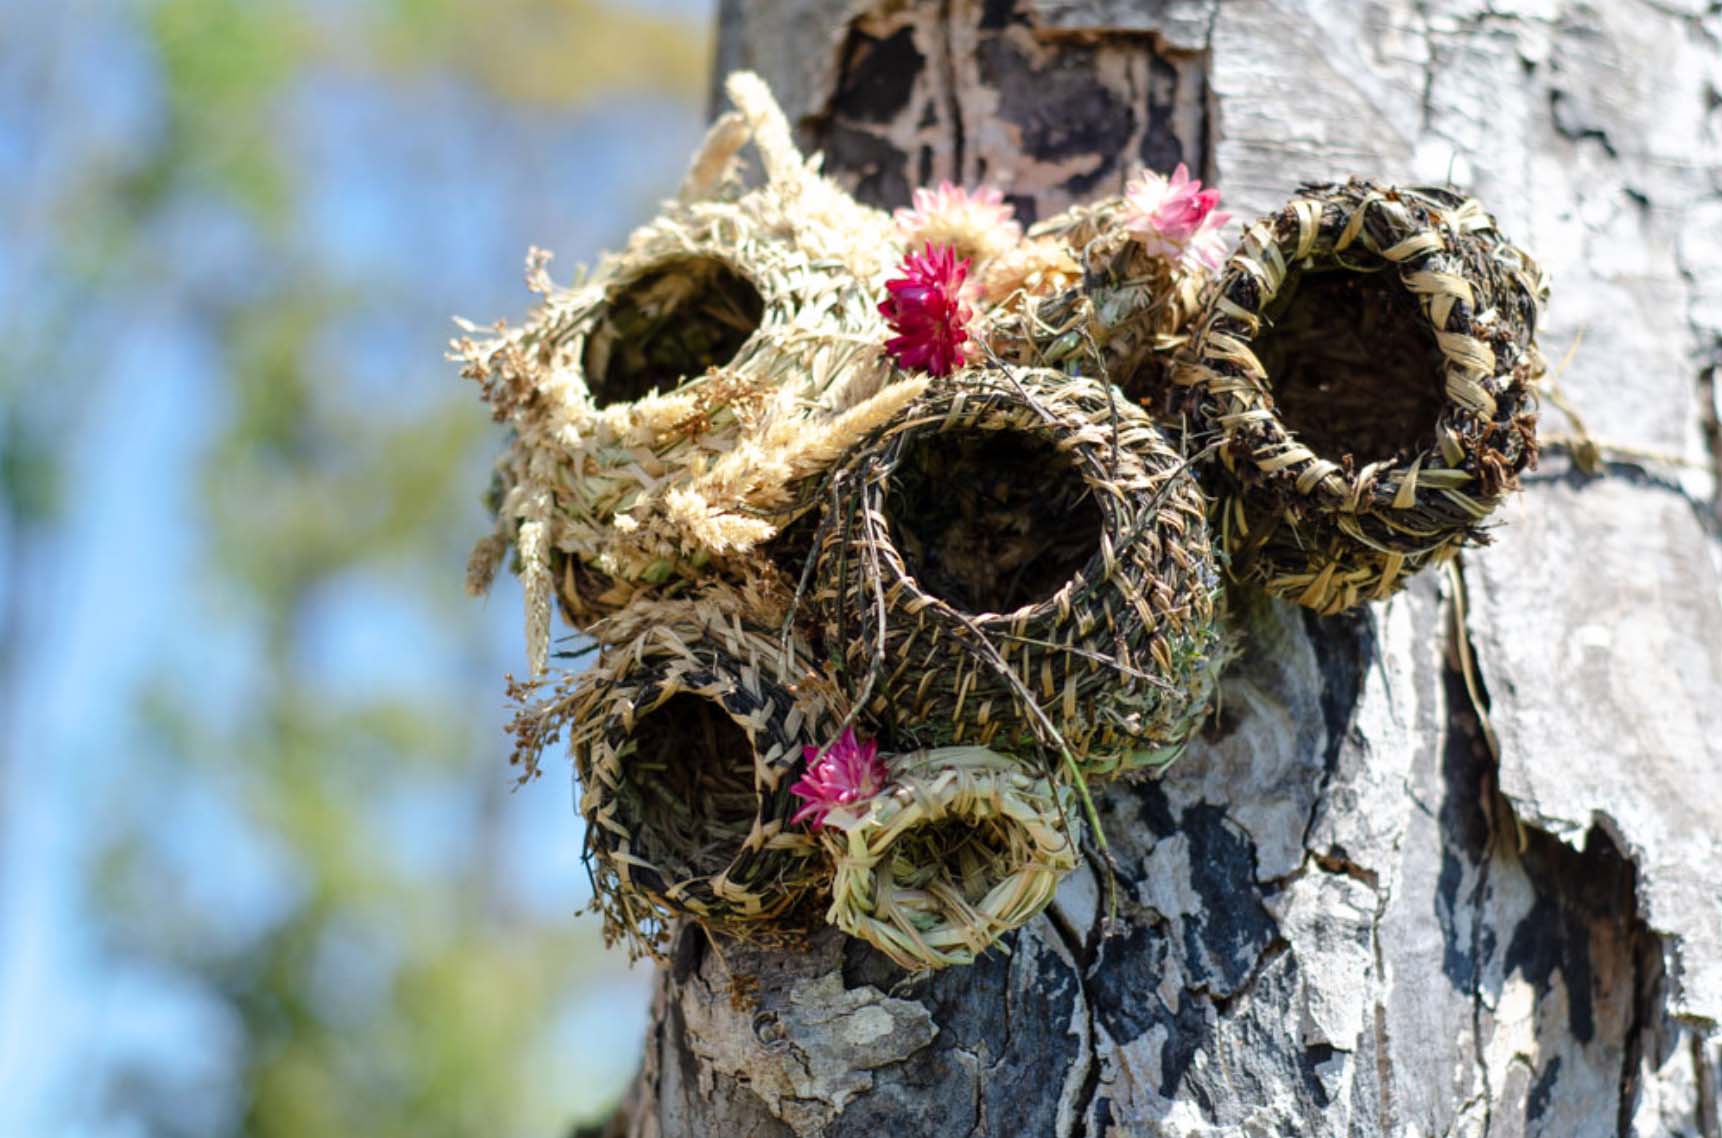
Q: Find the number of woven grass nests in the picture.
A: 5